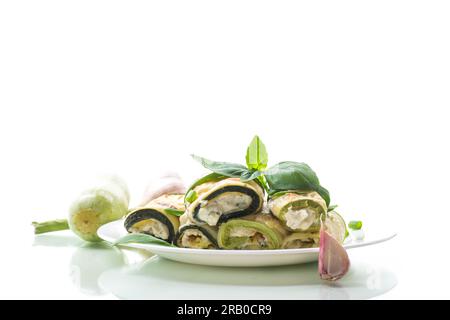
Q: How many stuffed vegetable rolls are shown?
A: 6